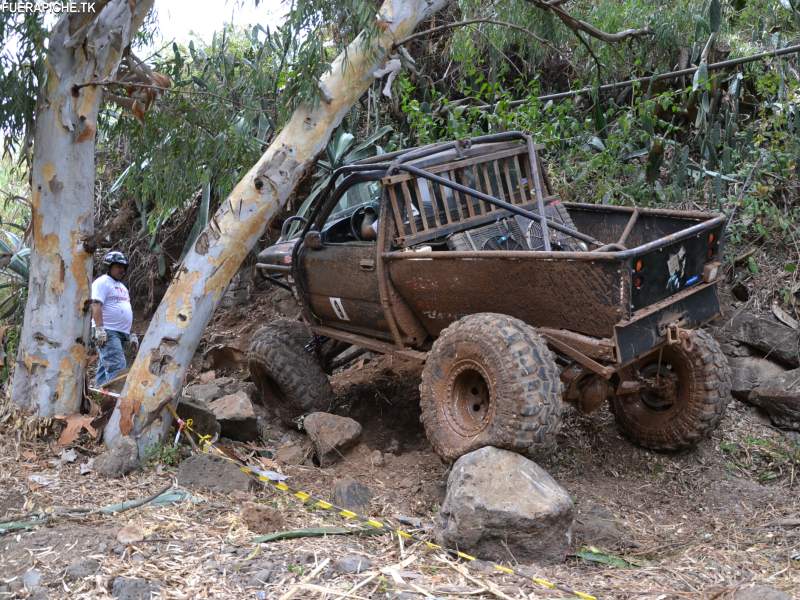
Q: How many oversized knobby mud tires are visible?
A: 3